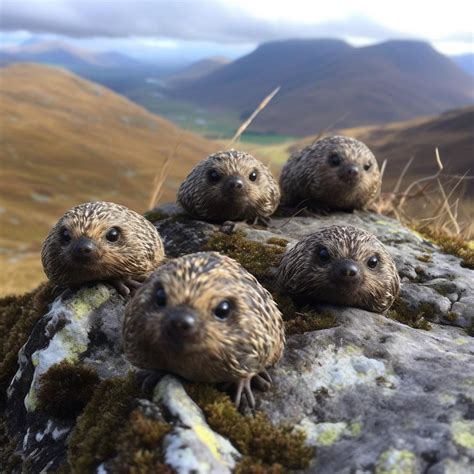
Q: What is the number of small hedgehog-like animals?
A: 5